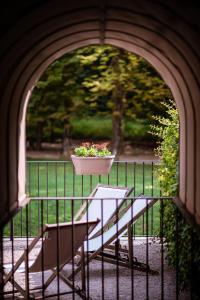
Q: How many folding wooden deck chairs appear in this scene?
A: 3